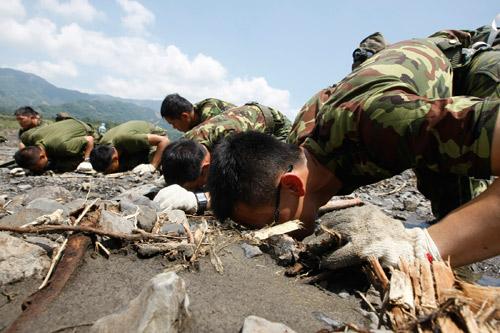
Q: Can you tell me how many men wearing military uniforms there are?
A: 6